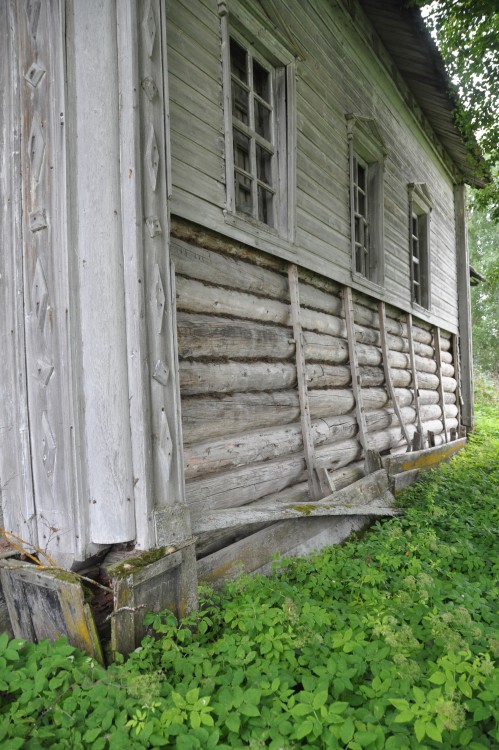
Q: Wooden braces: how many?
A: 6